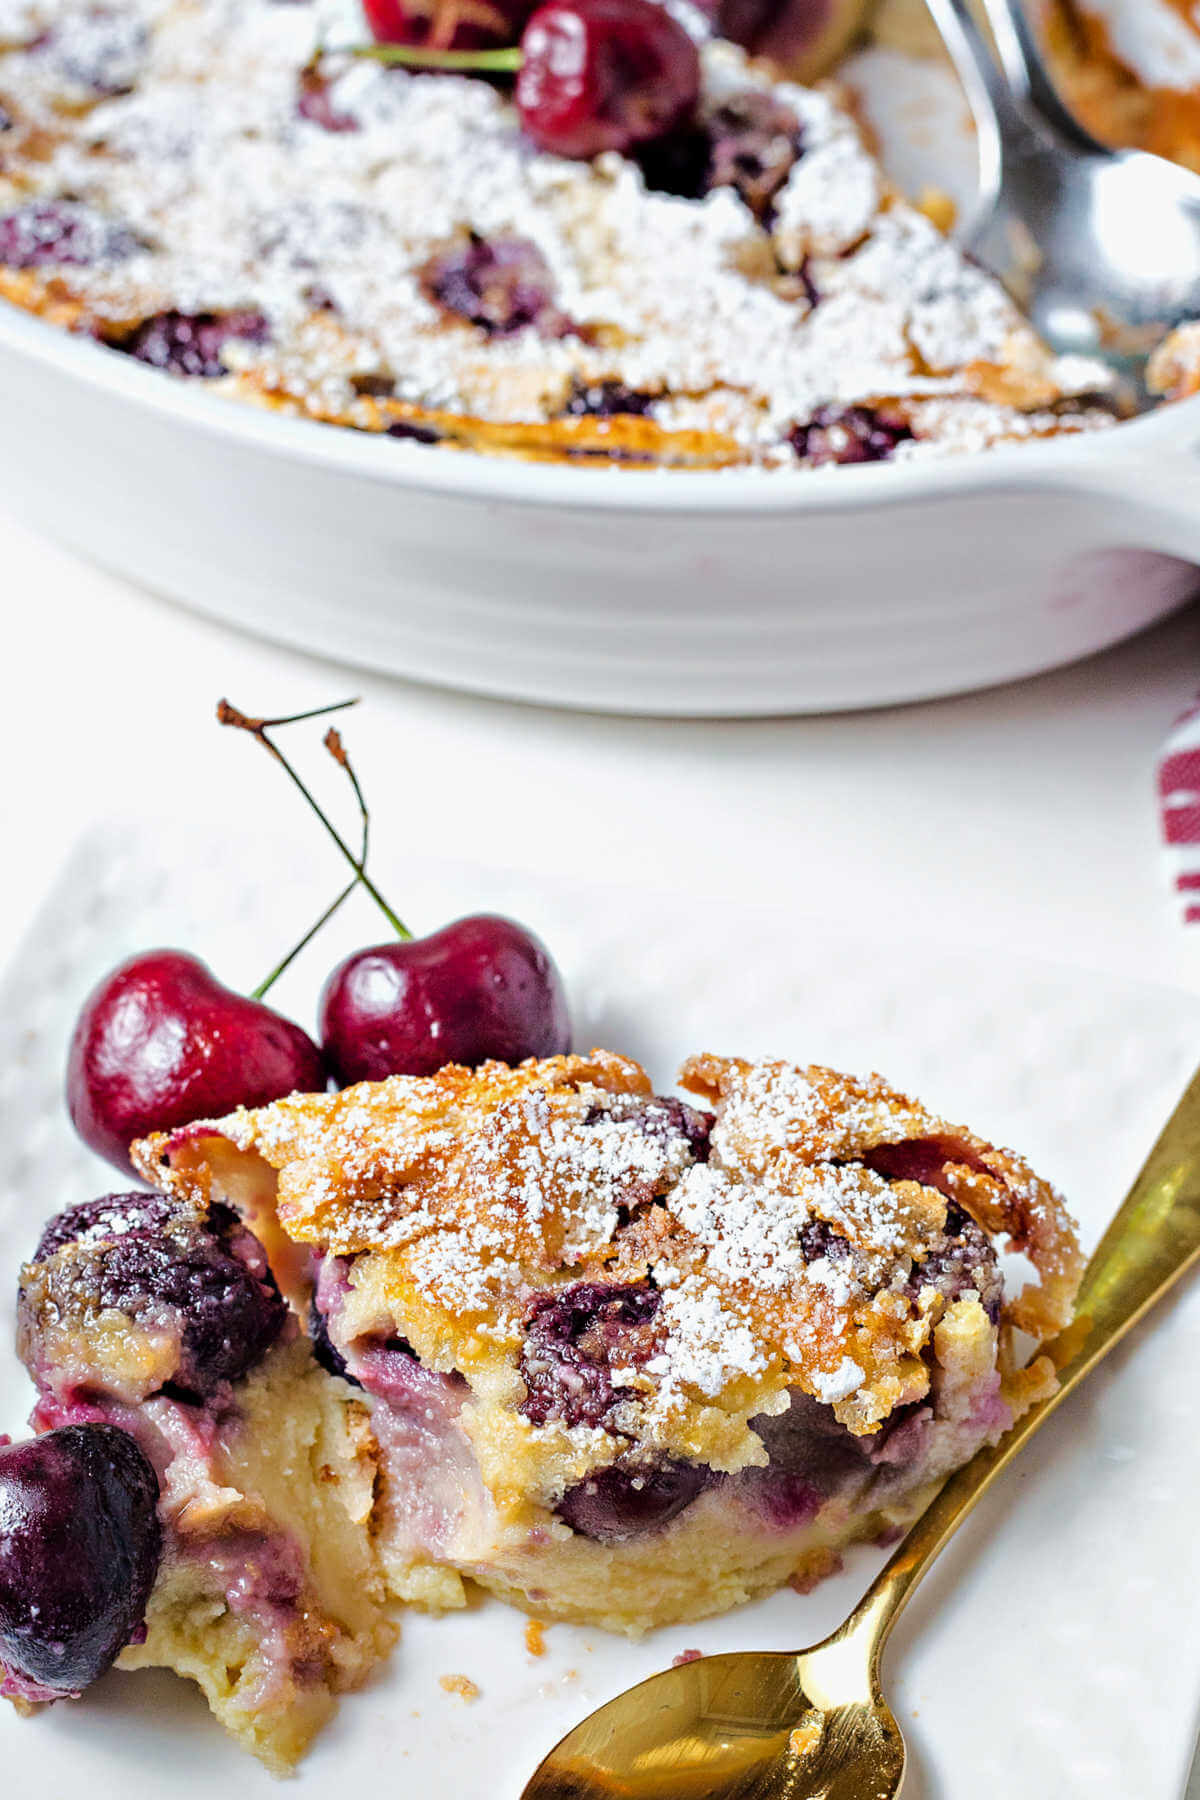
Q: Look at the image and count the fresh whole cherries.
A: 4